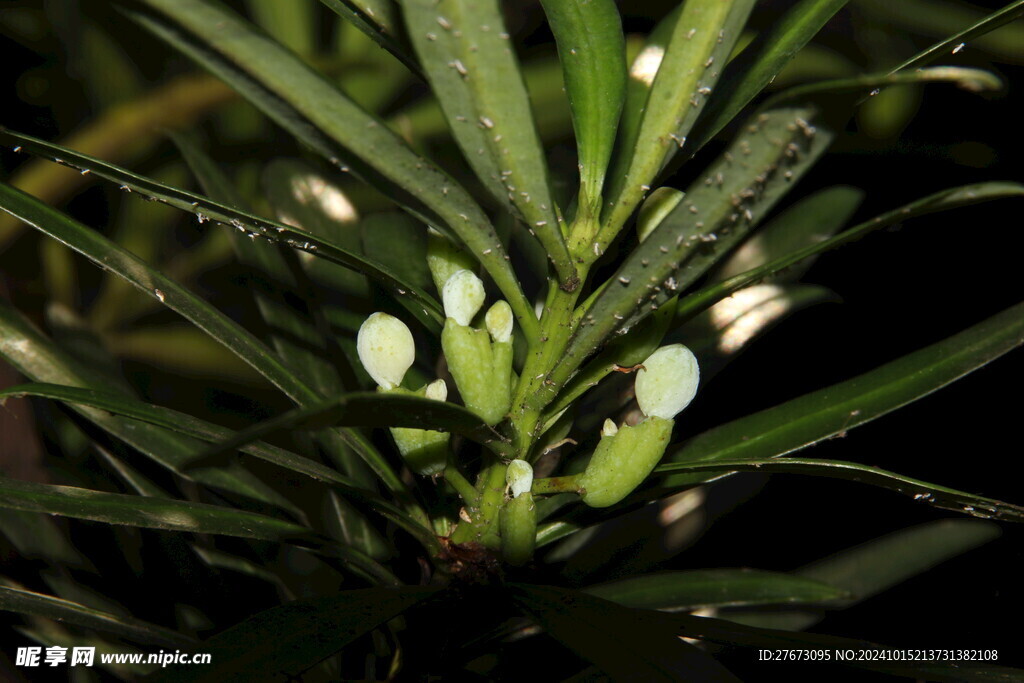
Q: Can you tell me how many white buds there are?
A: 7